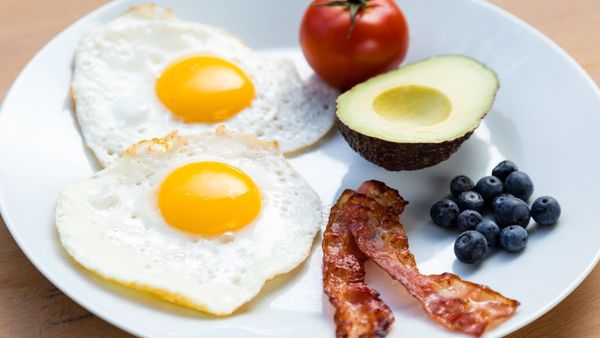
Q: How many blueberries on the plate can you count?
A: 12